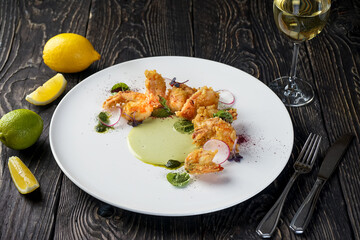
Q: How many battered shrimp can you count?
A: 7